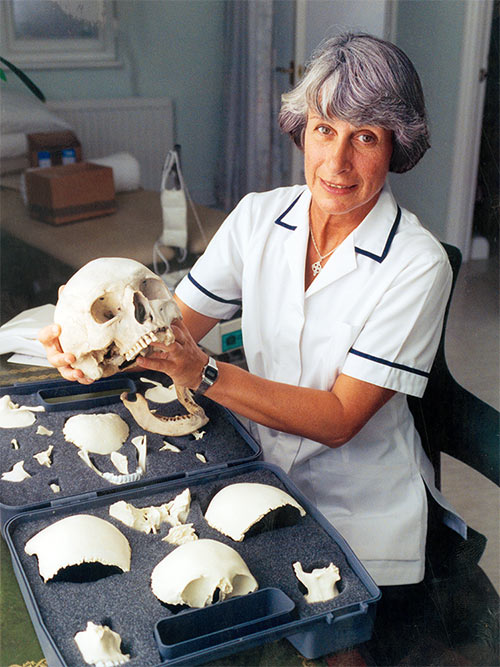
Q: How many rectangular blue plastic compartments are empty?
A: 2